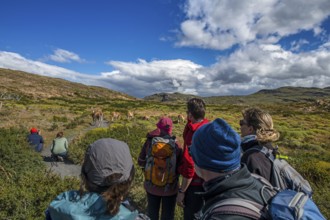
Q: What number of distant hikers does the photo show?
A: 2